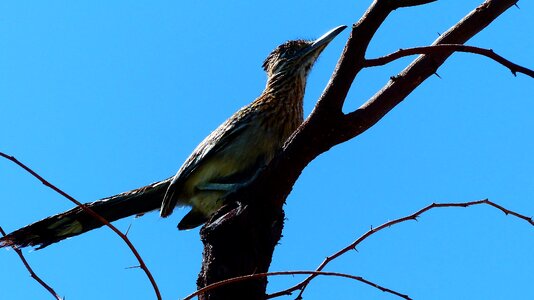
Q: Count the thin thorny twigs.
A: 4